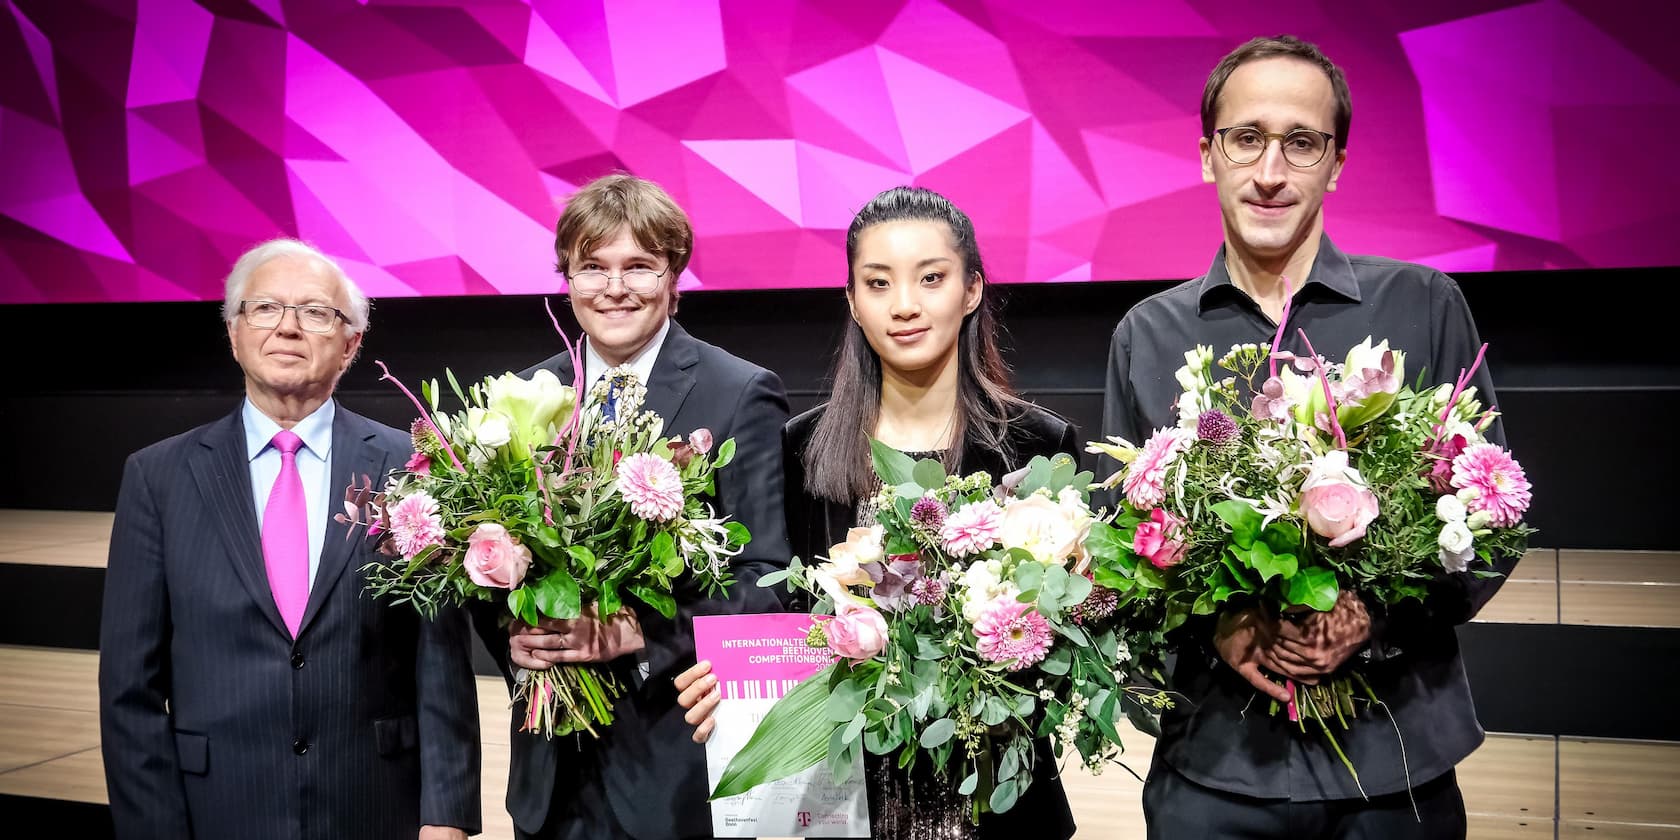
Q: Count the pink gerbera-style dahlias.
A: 6